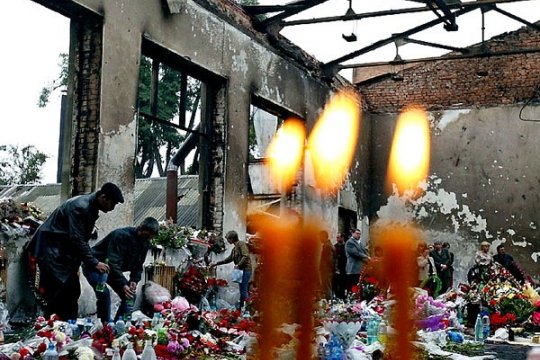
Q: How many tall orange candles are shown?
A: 3